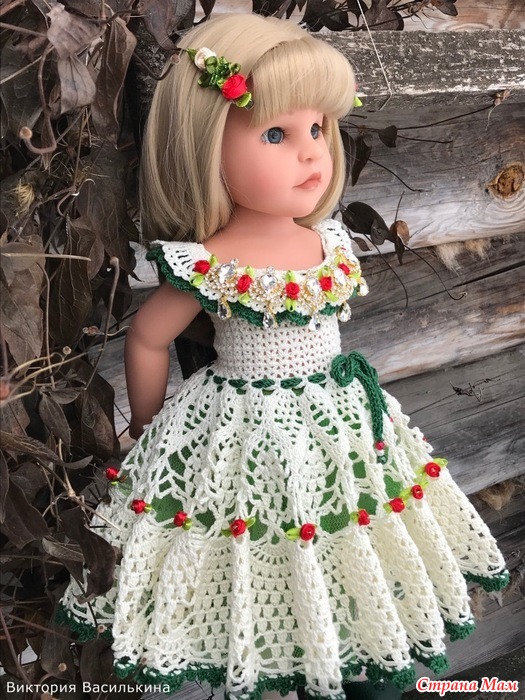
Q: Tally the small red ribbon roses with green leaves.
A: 15